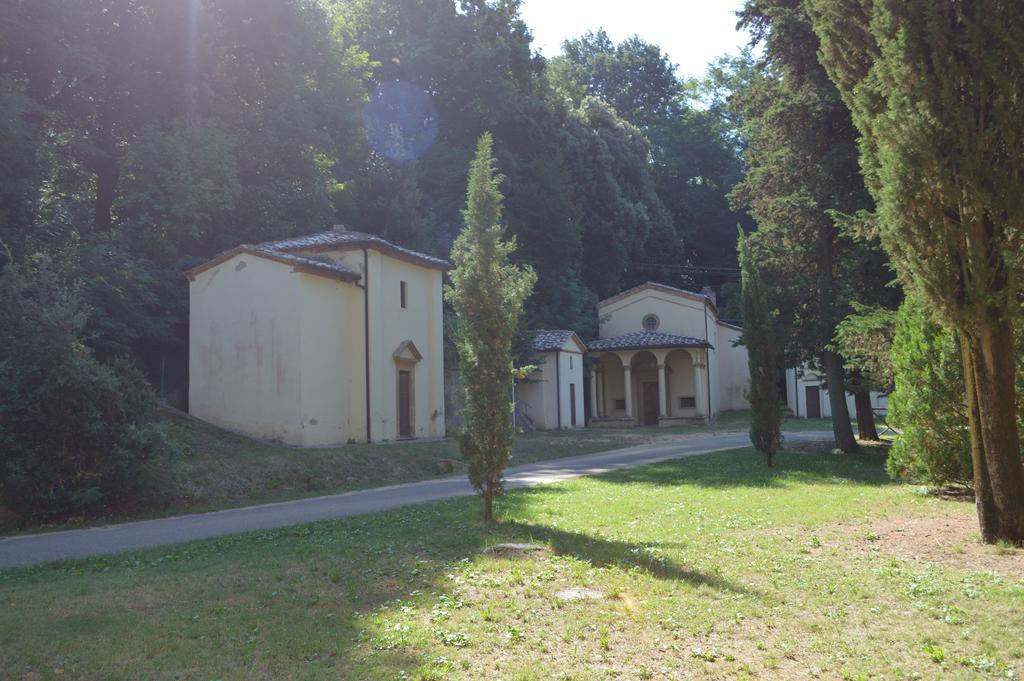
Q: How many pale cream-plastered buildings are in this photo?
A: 4